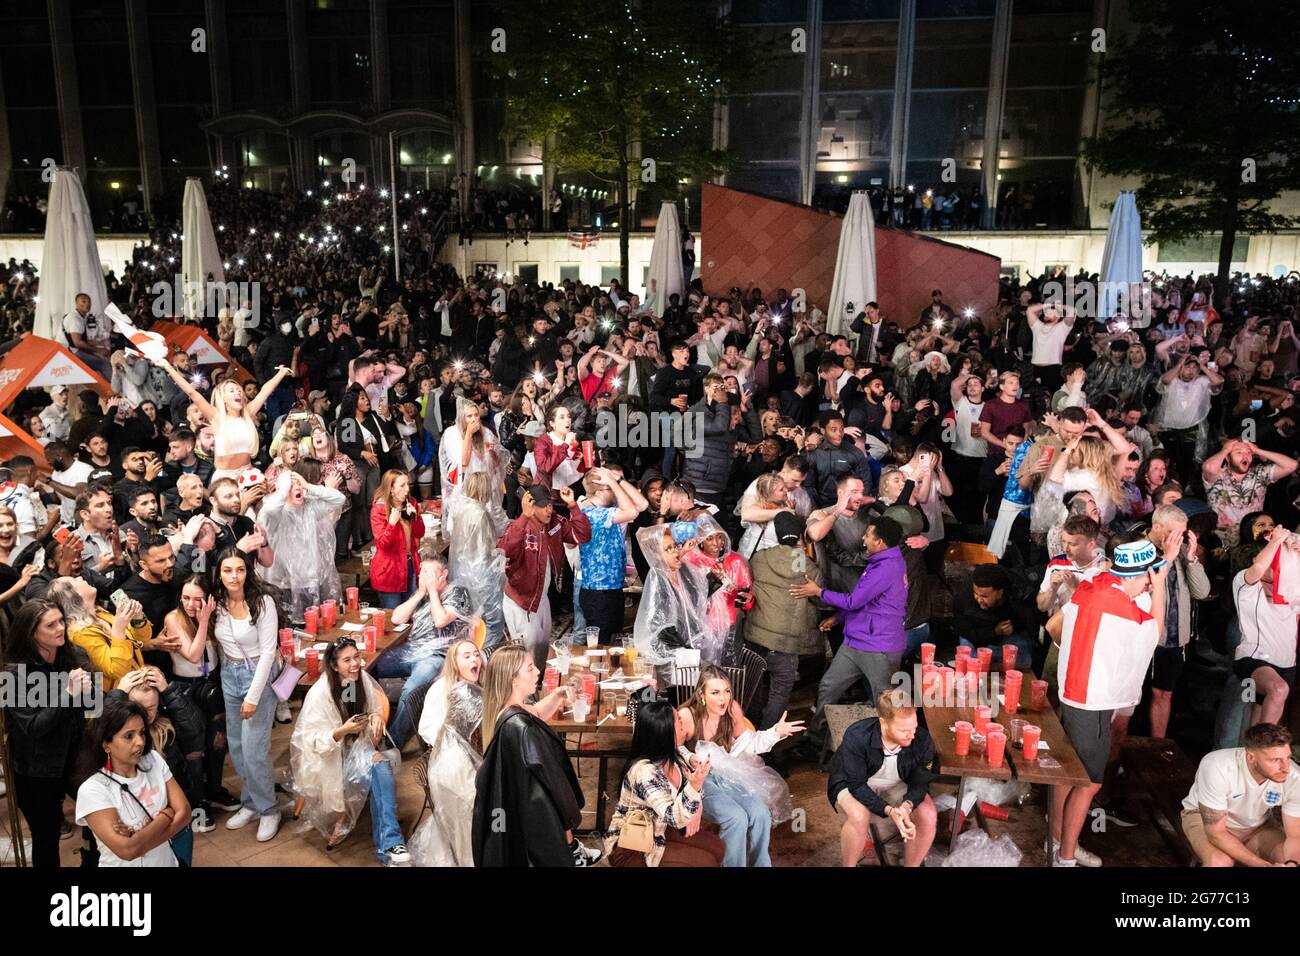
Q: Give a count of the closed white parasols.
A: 5